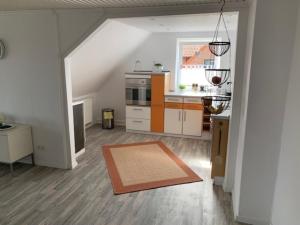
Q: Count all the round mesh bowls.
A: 3